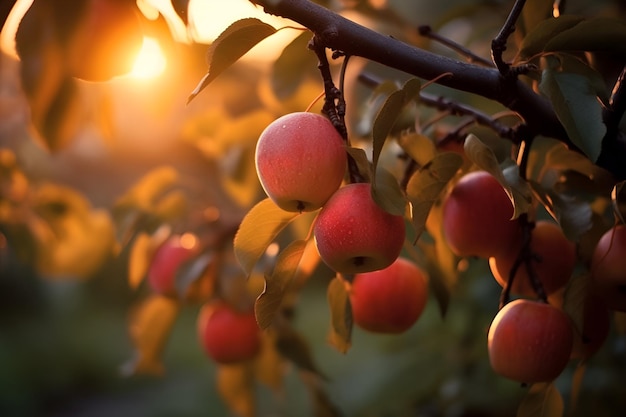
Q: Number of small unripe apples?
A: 0